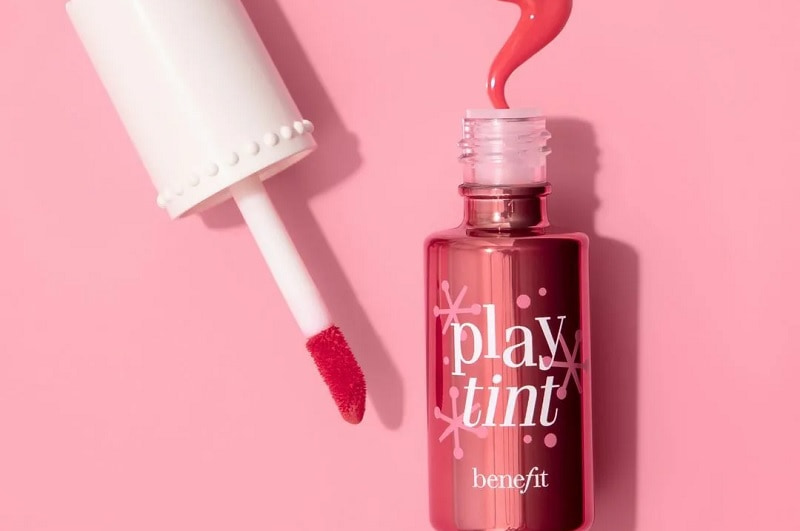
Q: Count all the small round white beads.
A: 11